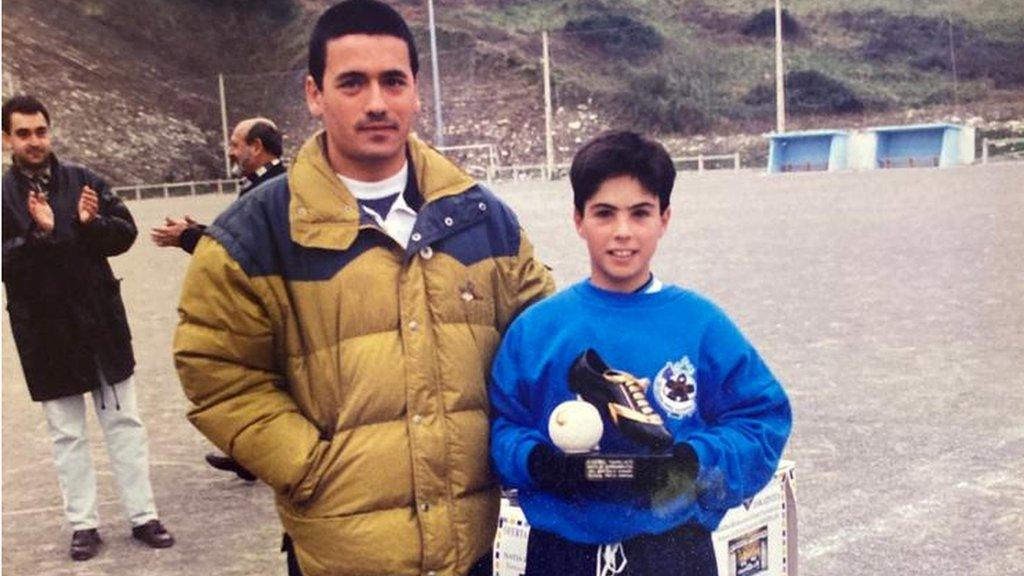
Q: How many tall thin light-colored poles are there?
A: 4